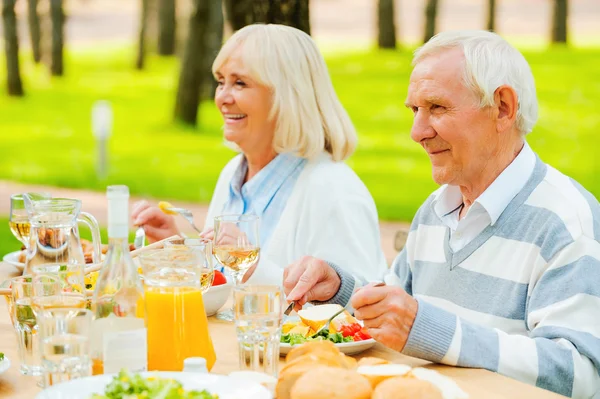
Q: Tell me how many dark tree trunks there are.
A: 12